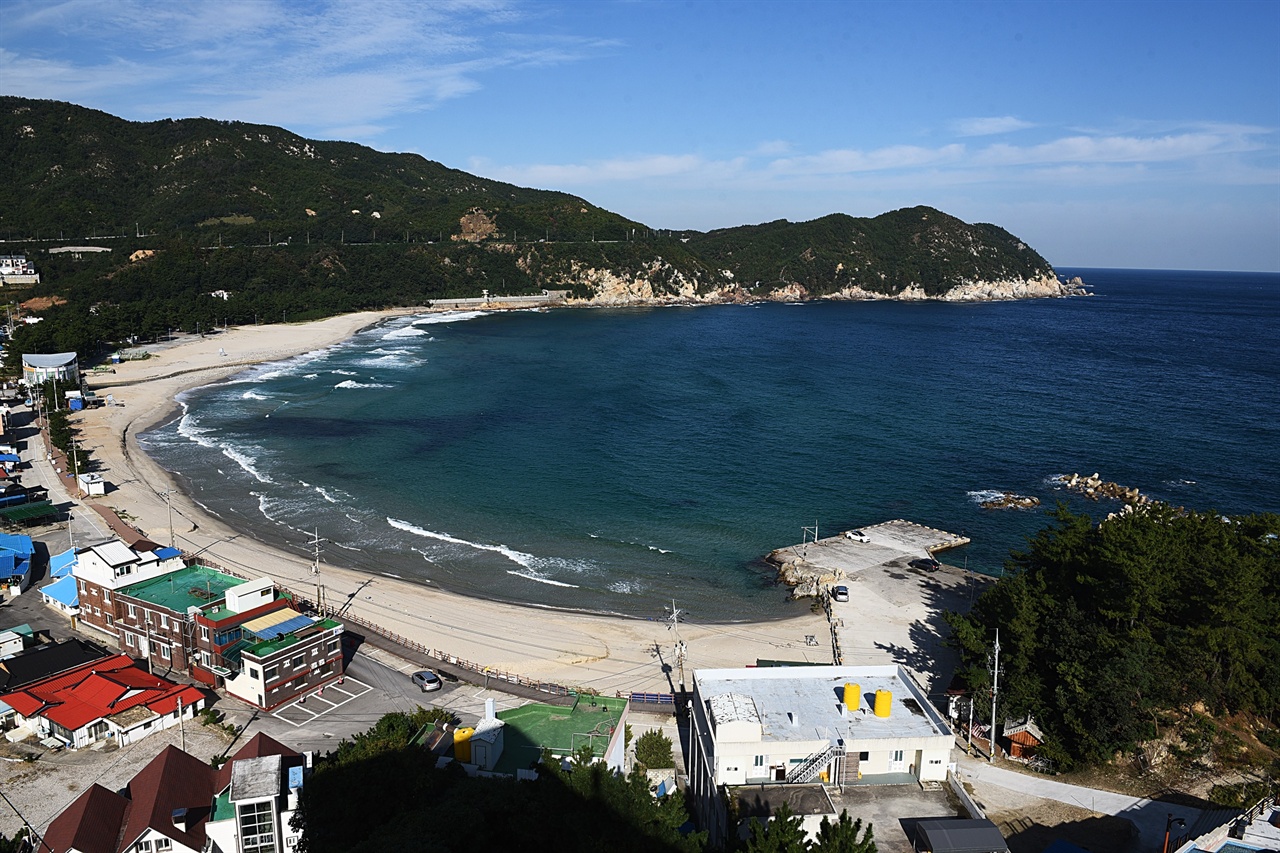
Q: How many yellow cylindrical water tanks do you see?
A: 3